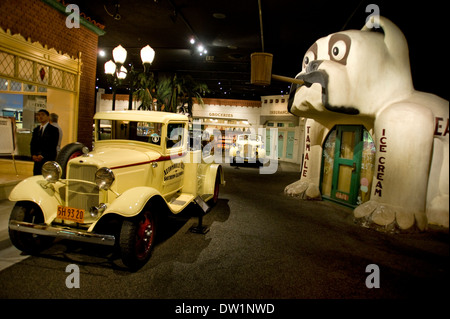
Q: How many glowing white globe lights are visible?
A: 4